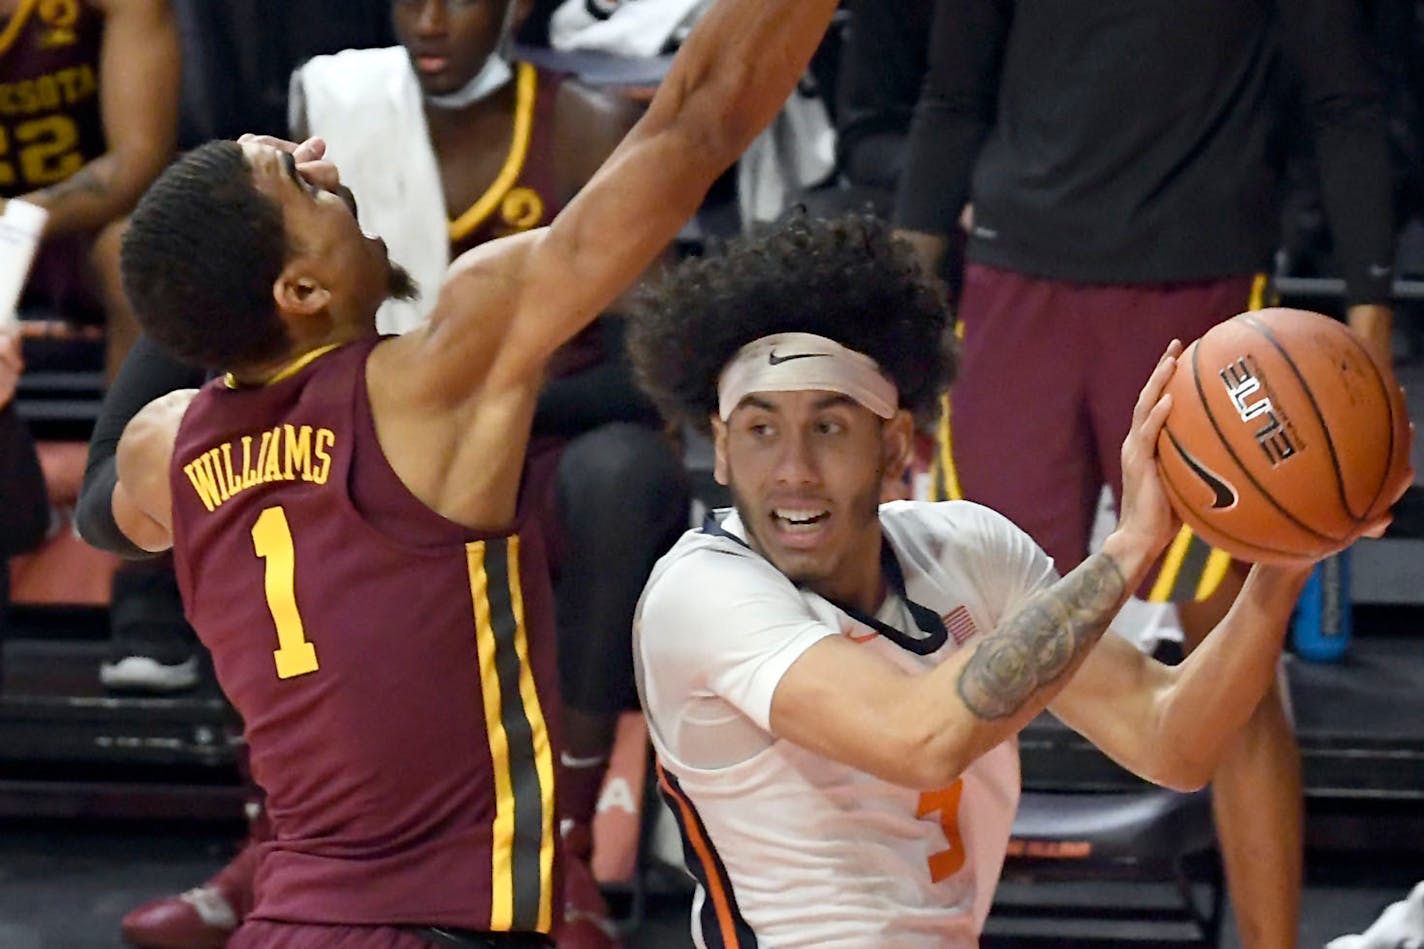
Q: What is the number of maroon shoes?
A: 2